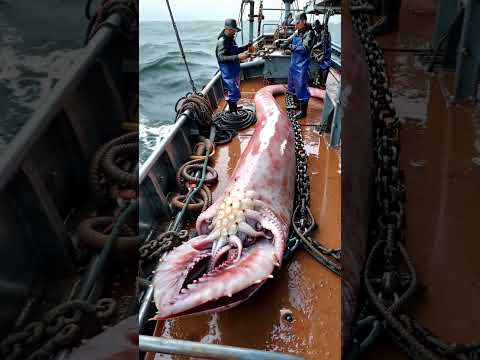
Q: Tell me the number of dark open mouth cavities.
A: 1